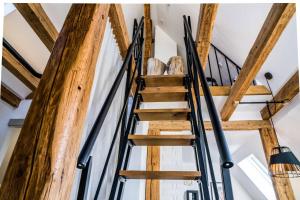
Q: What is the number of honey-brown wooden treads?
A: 5